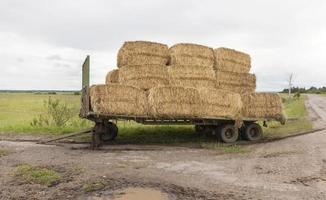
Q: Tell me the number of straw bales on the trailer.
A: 11